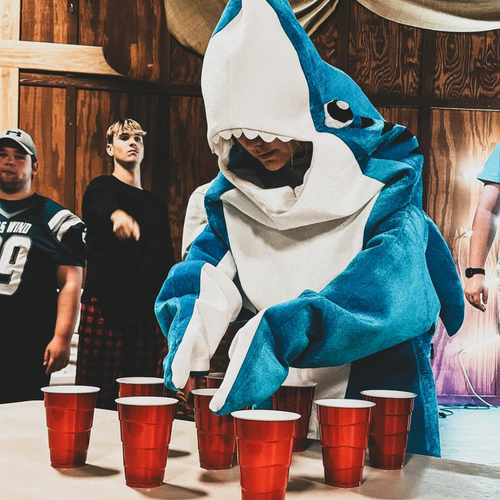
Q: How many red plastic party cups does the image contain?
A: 9